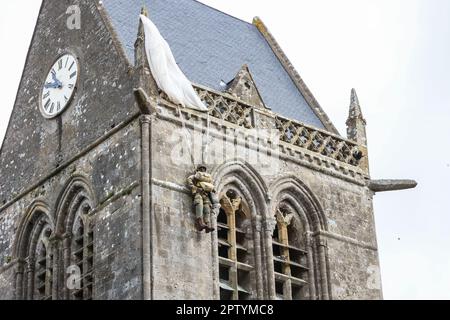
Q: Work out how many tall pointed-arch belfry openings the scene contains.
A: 4